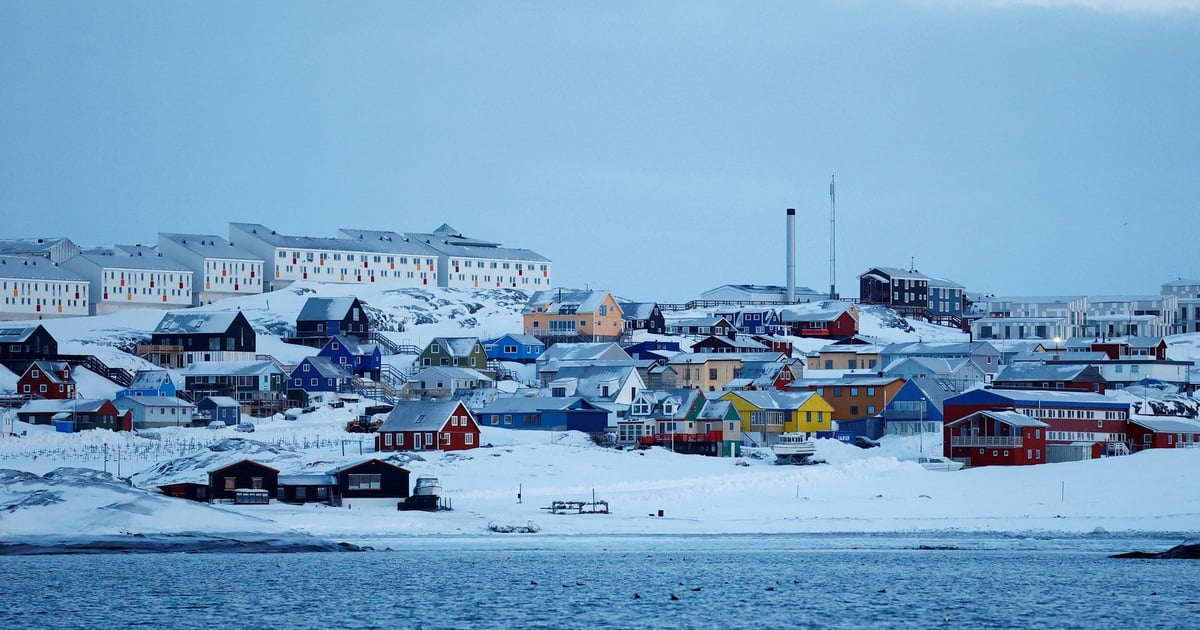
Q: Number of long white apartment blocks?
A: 5